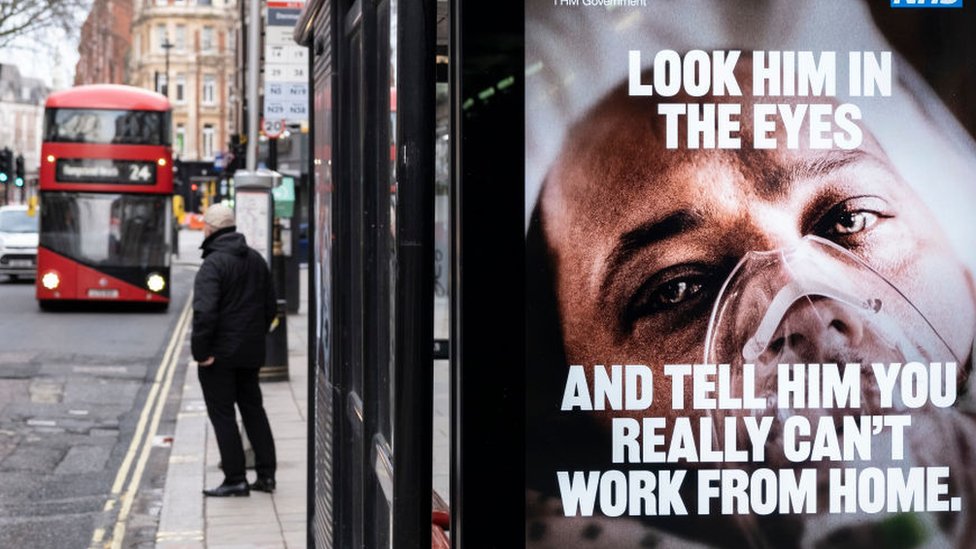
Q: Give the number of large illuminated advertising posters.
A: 1